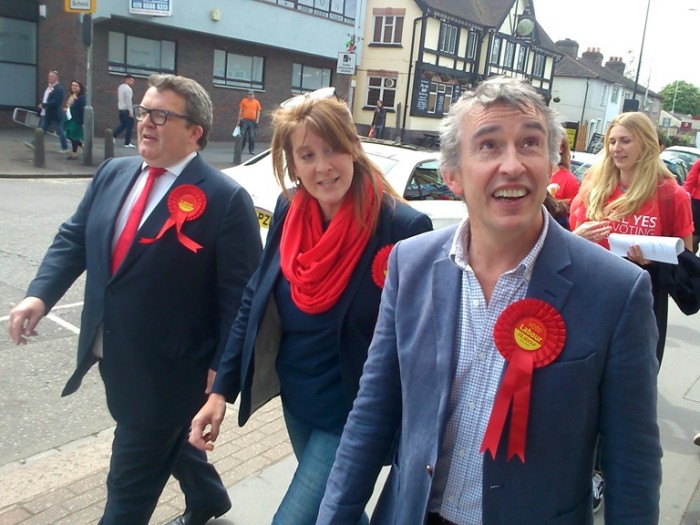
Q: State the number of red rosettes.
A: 3